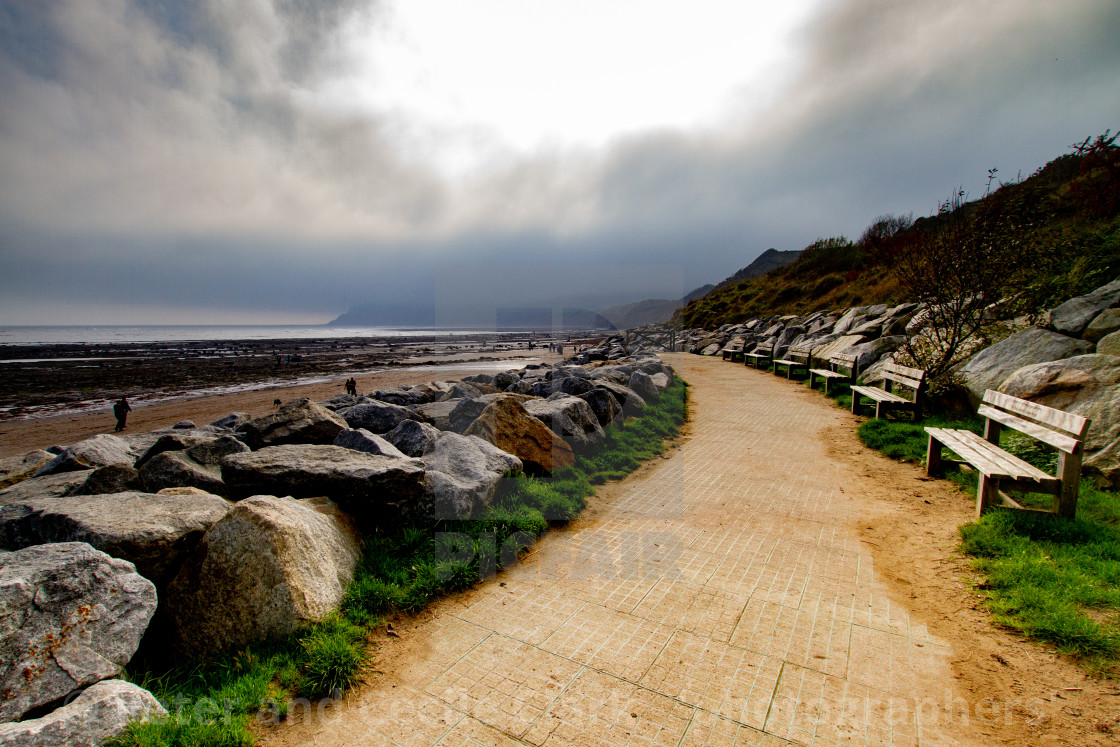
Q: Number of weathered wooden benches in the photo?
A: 6